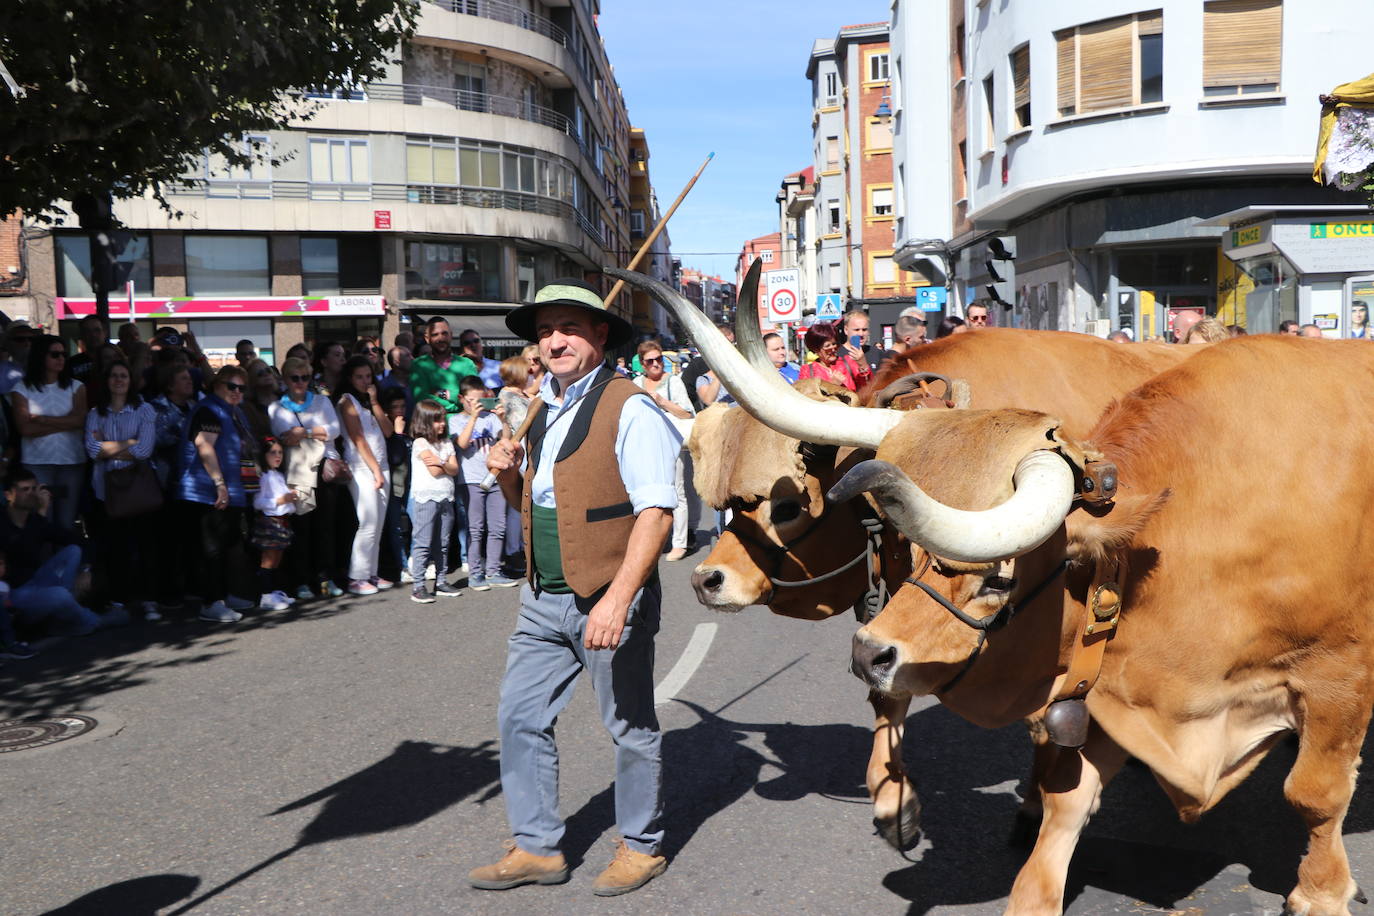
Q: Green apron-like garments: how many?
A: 1